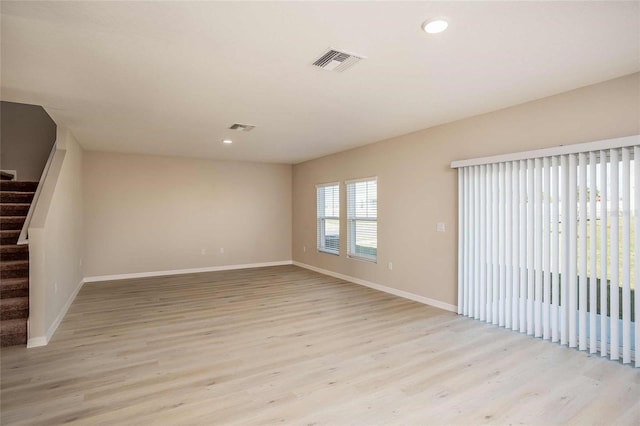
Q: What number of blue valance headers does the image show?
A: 0